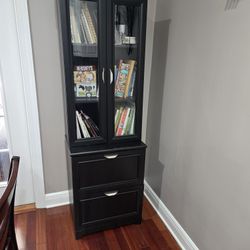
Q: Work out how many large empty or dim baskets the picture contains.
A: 0